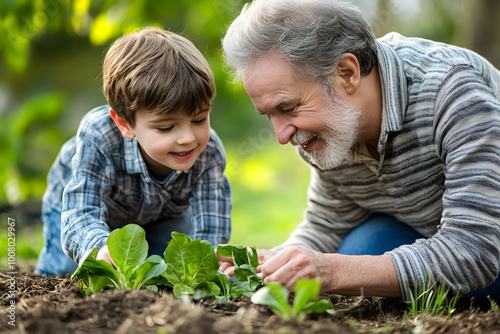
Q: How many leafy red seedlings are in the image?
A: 0